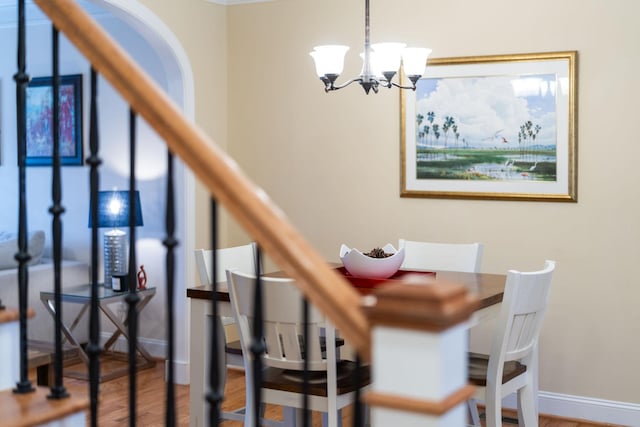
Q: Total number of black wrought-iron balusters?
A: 9